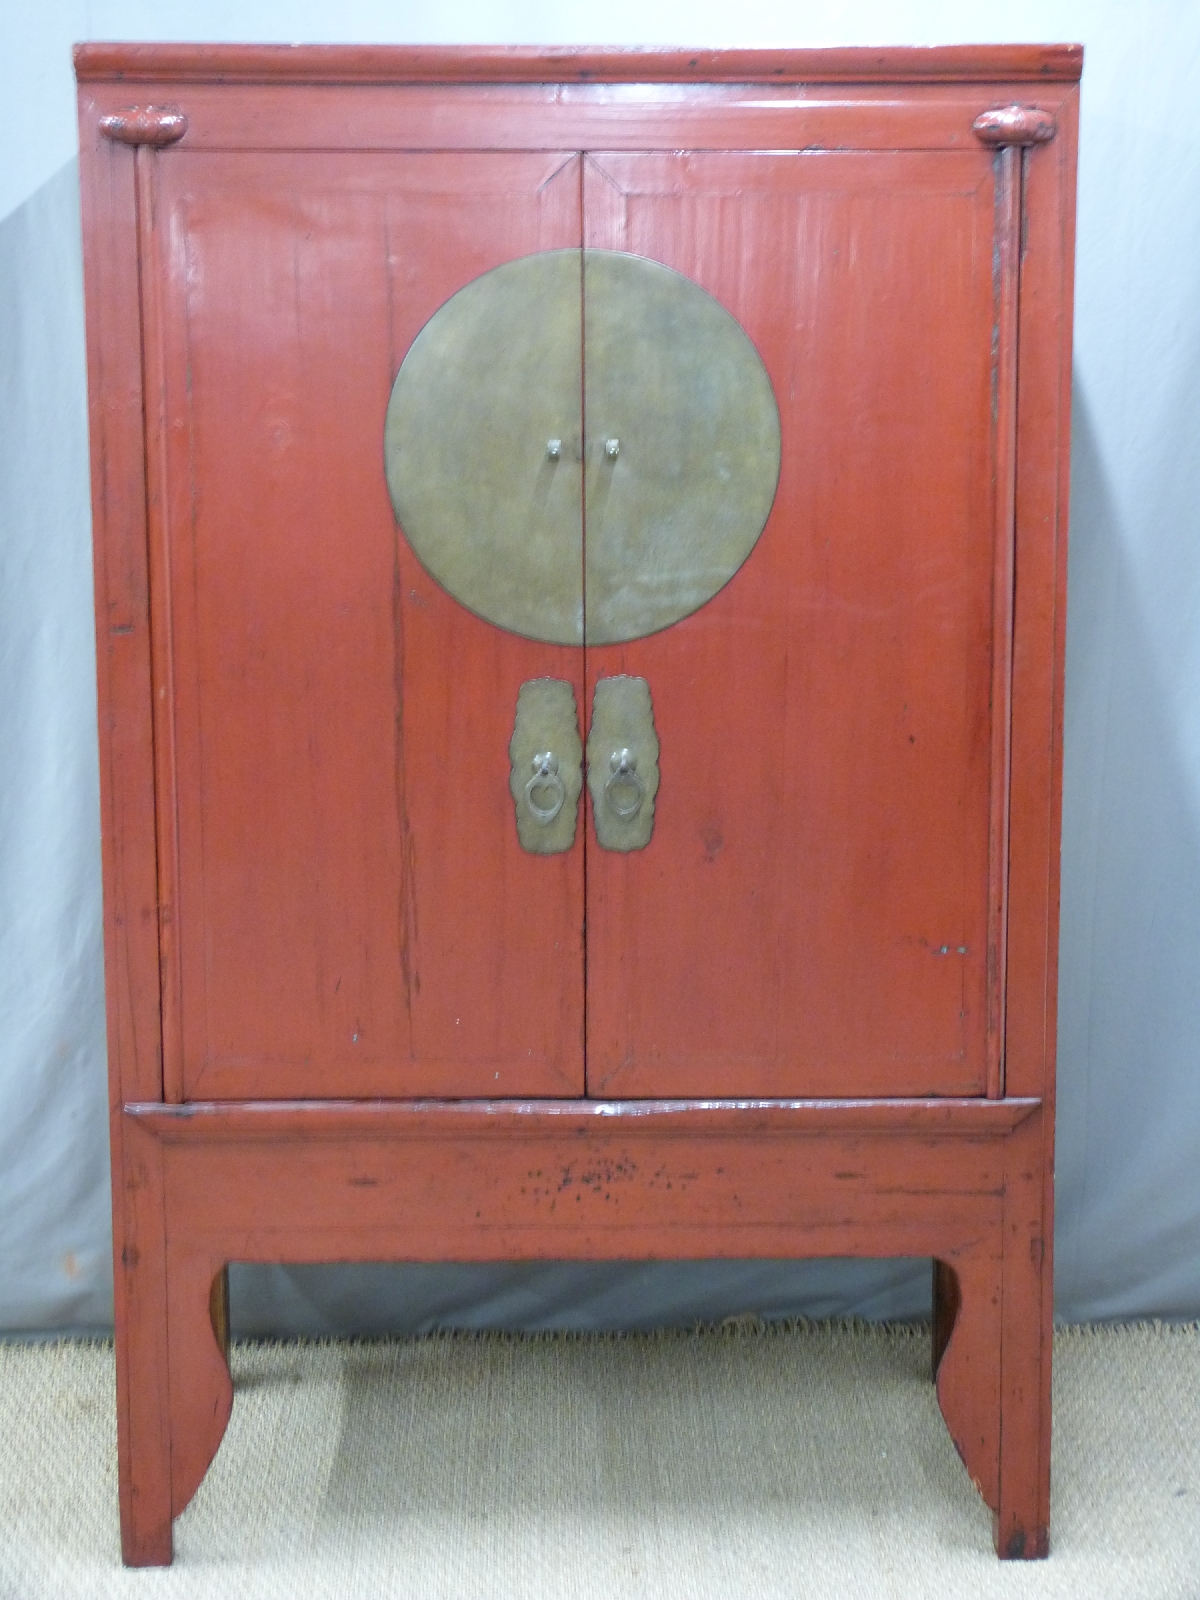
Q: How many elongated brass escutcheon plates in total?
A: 2